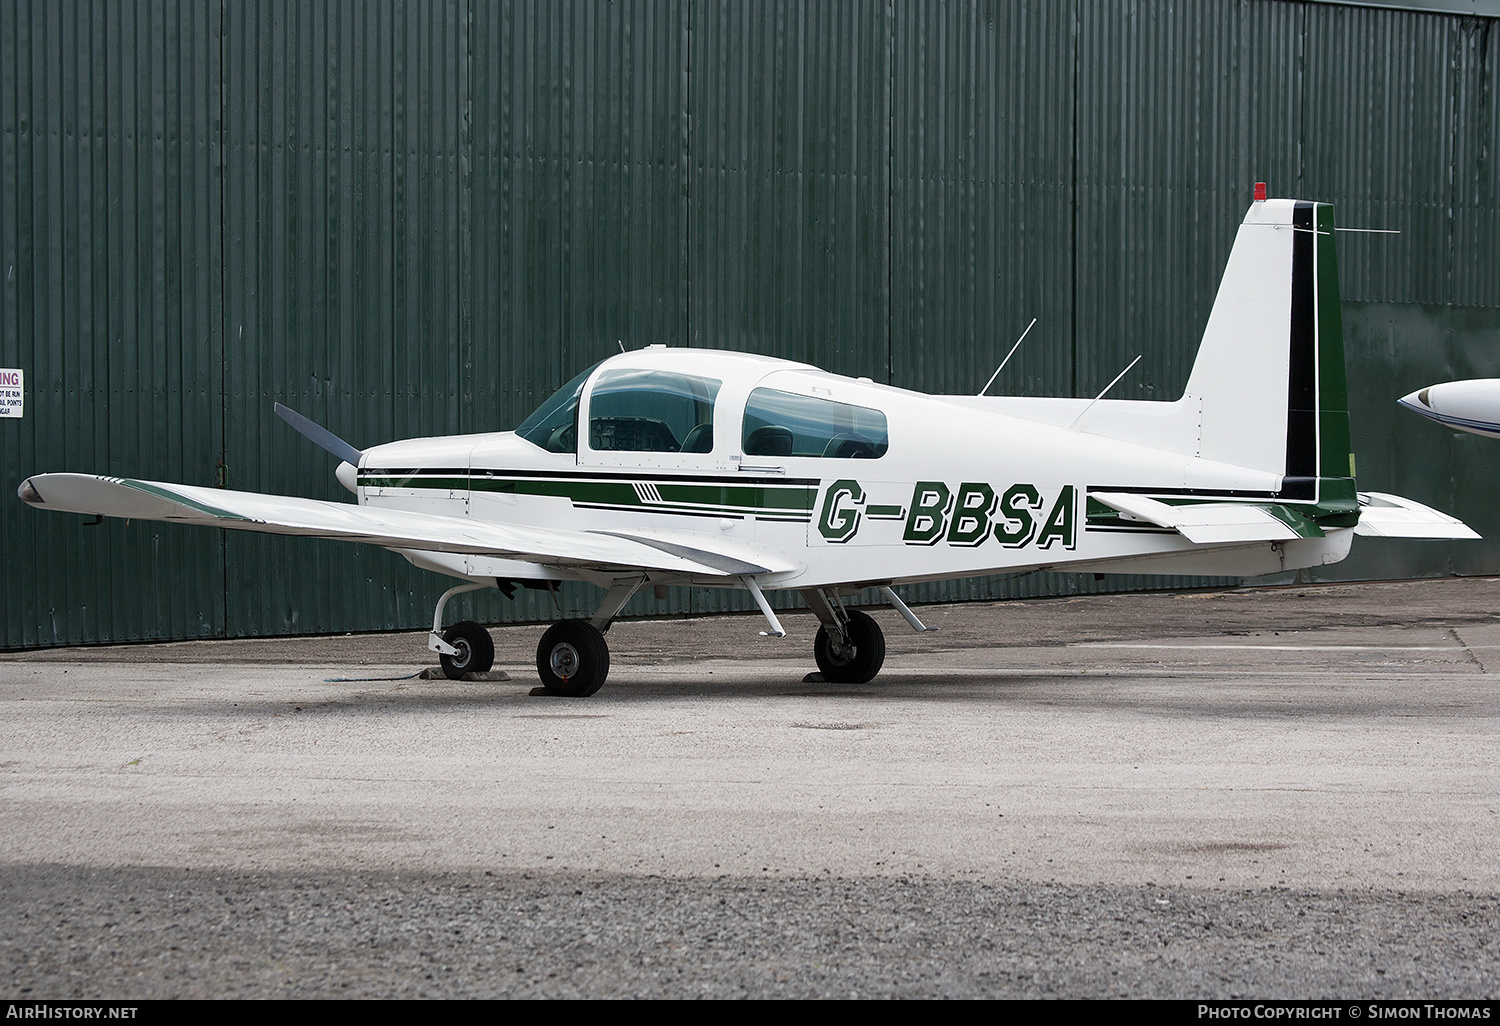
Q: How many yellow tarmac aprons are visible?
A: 0